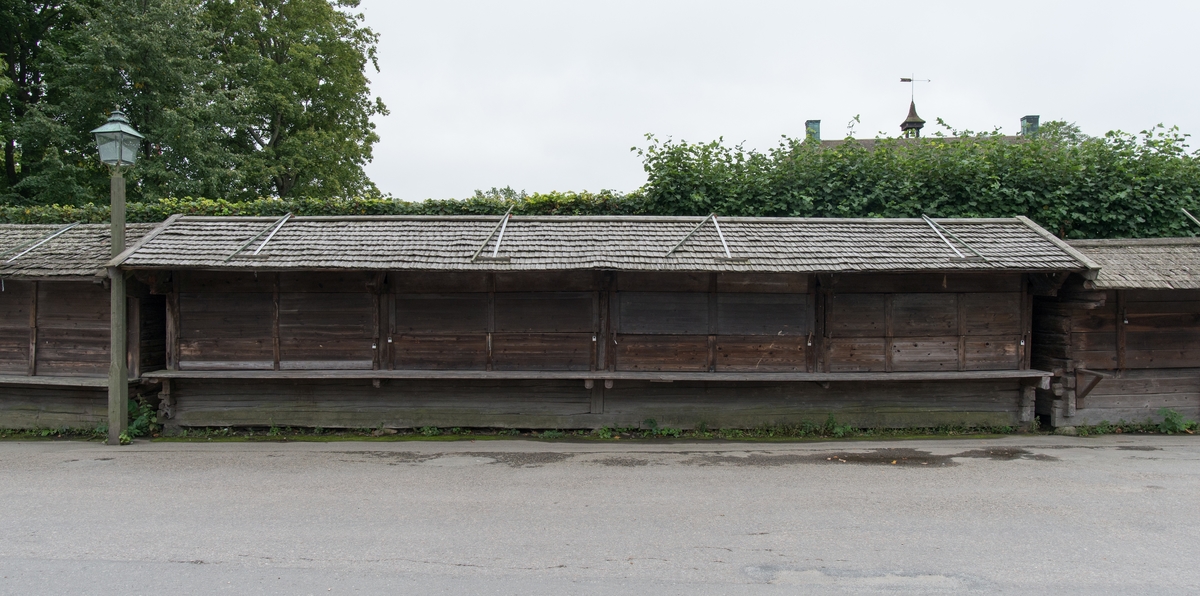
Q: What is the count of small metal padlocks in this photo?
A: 7